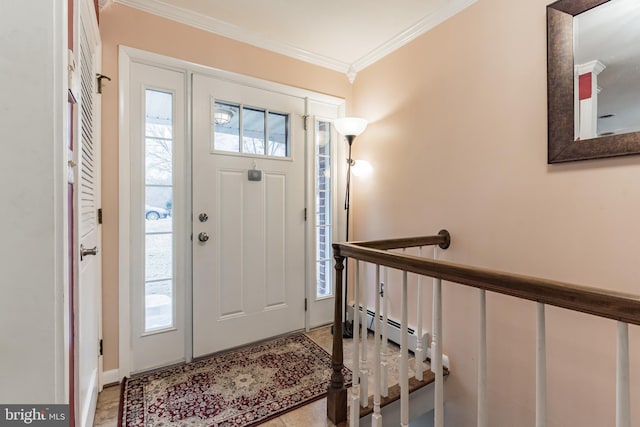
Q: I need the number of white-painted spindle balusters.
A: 12